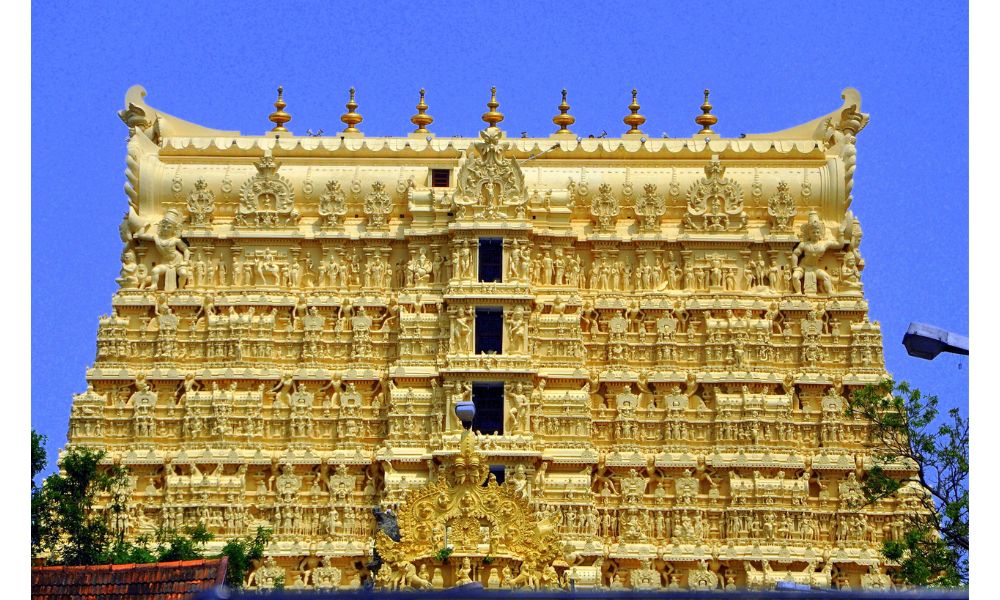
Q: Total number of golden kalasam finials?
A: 7